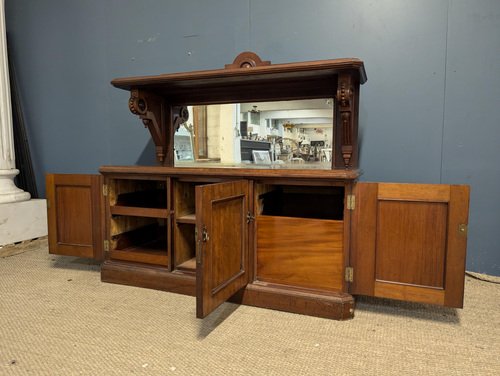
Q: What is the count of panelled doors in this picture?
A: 3